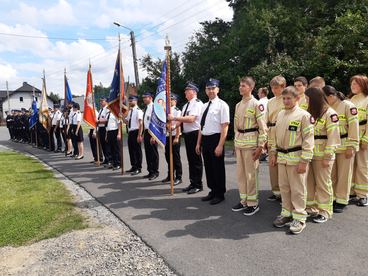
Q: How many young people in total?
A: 8